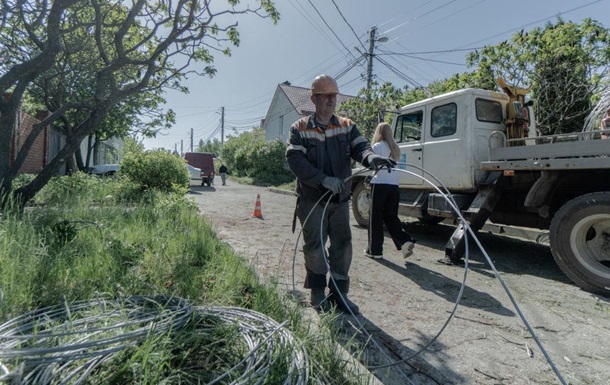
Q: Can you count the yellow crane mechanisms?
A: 1